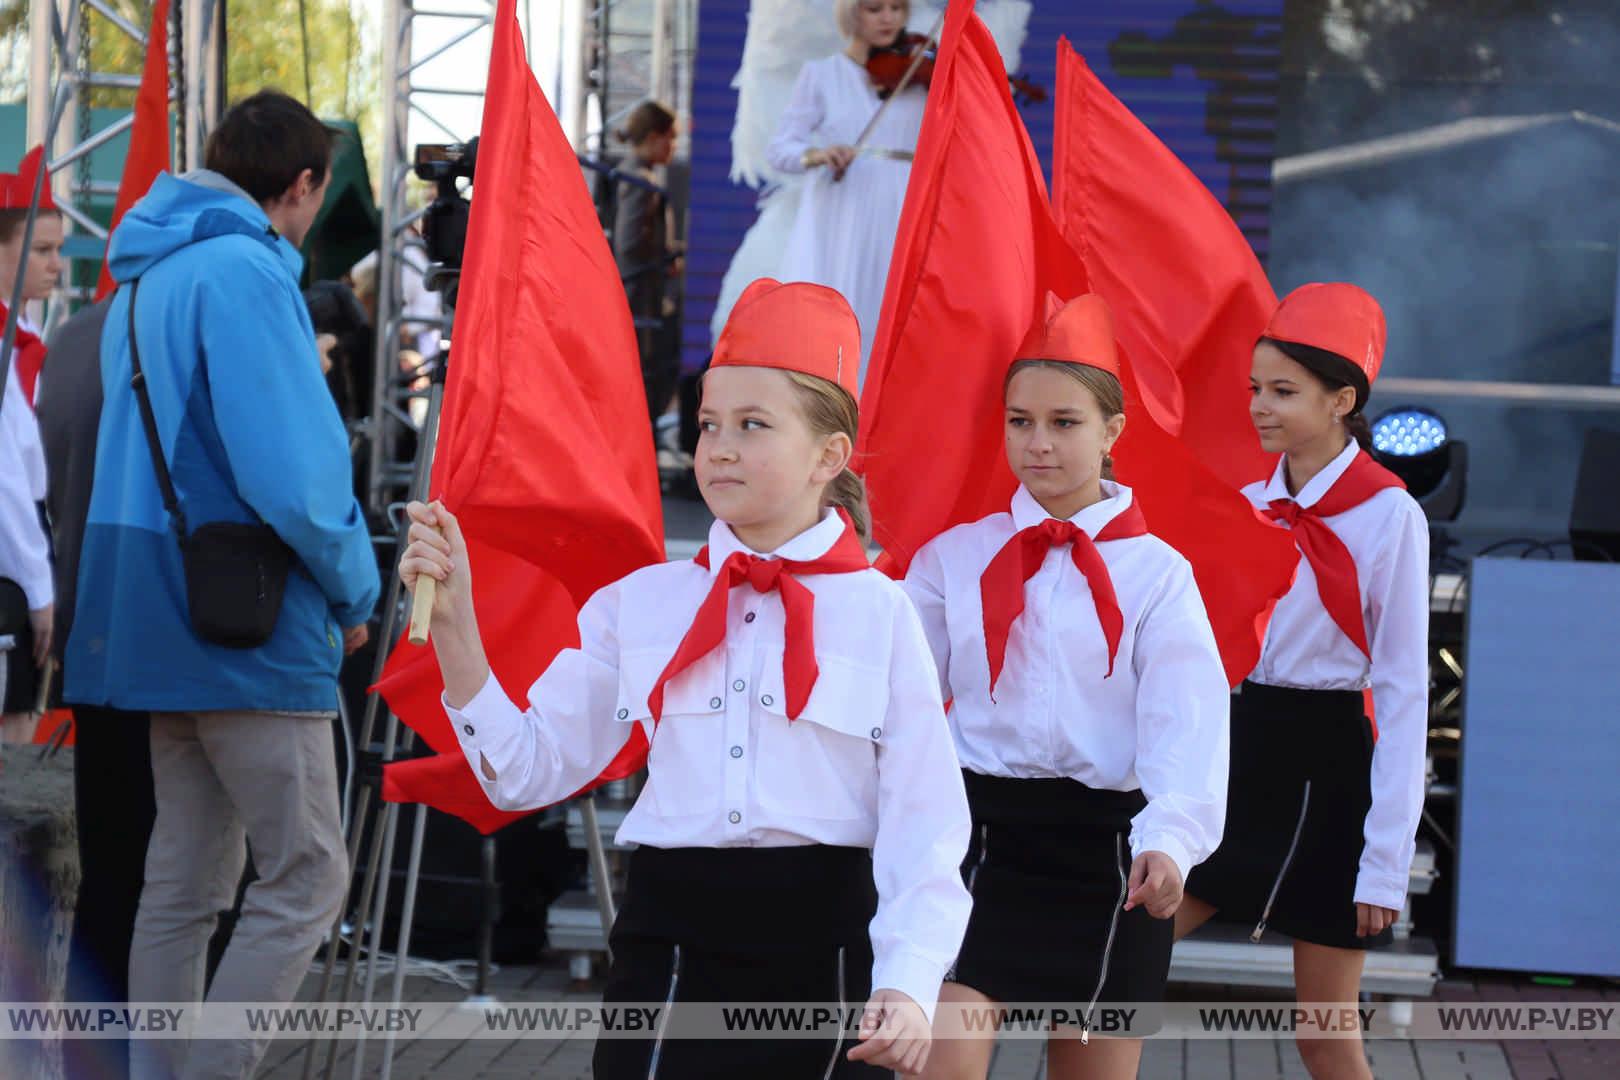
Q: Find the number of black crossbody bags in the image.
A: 1